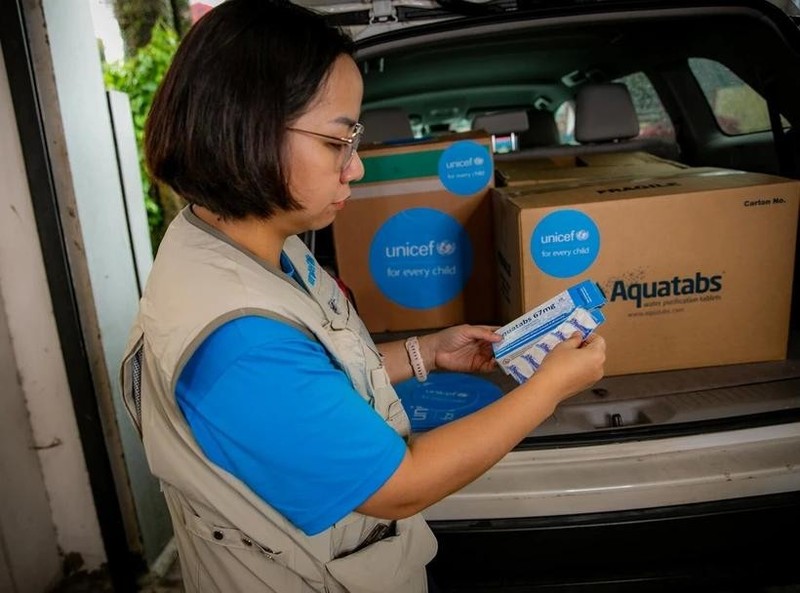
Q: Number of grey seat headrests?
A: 3